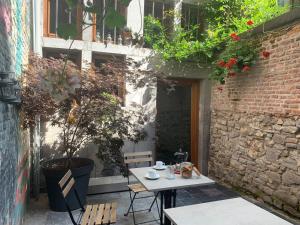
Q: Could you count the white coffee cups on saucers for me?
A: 2